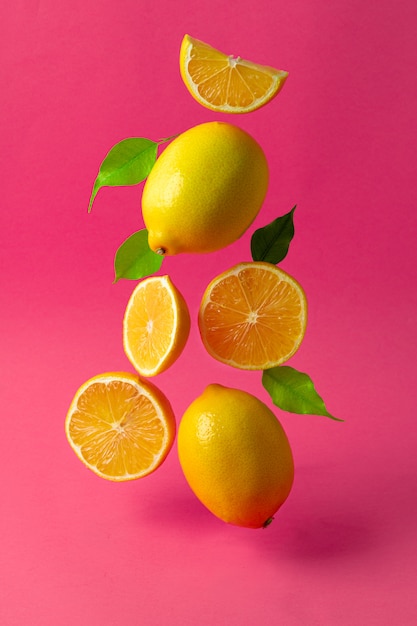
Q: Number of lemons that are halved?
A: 3